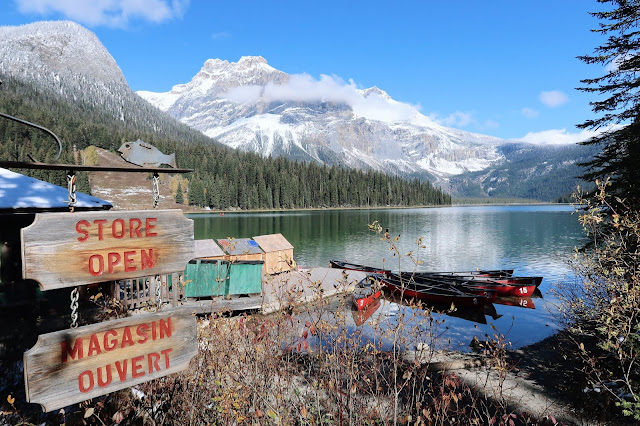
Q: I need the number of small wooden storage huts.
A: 3